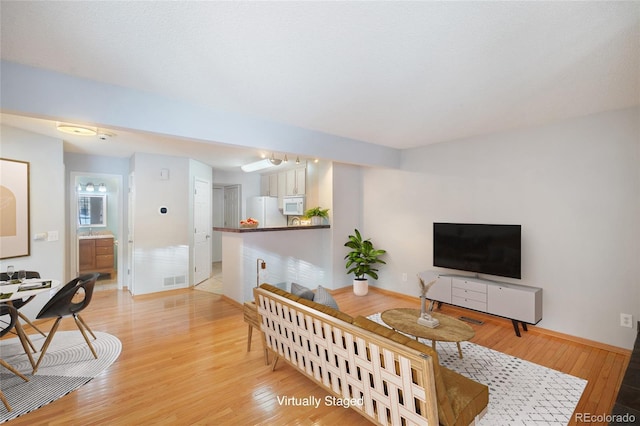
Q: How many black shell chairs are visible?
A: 3